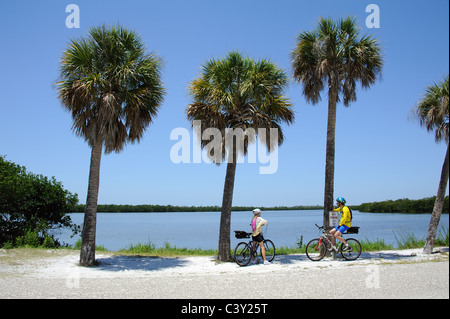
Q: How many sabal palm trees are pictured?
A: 4